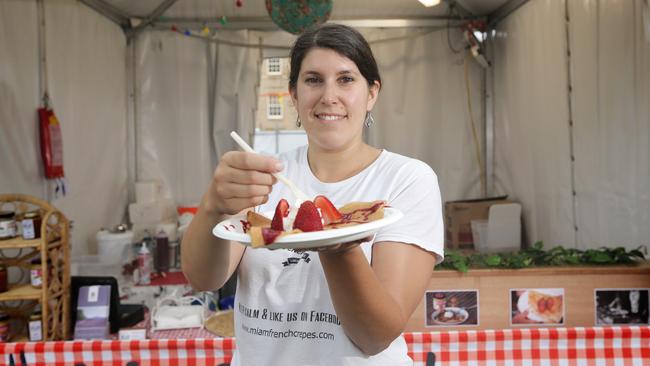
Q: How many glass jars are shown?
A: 6